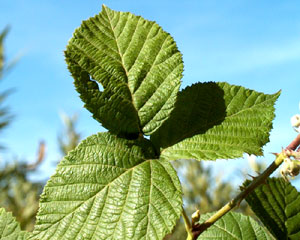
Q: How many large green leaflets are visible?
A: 3